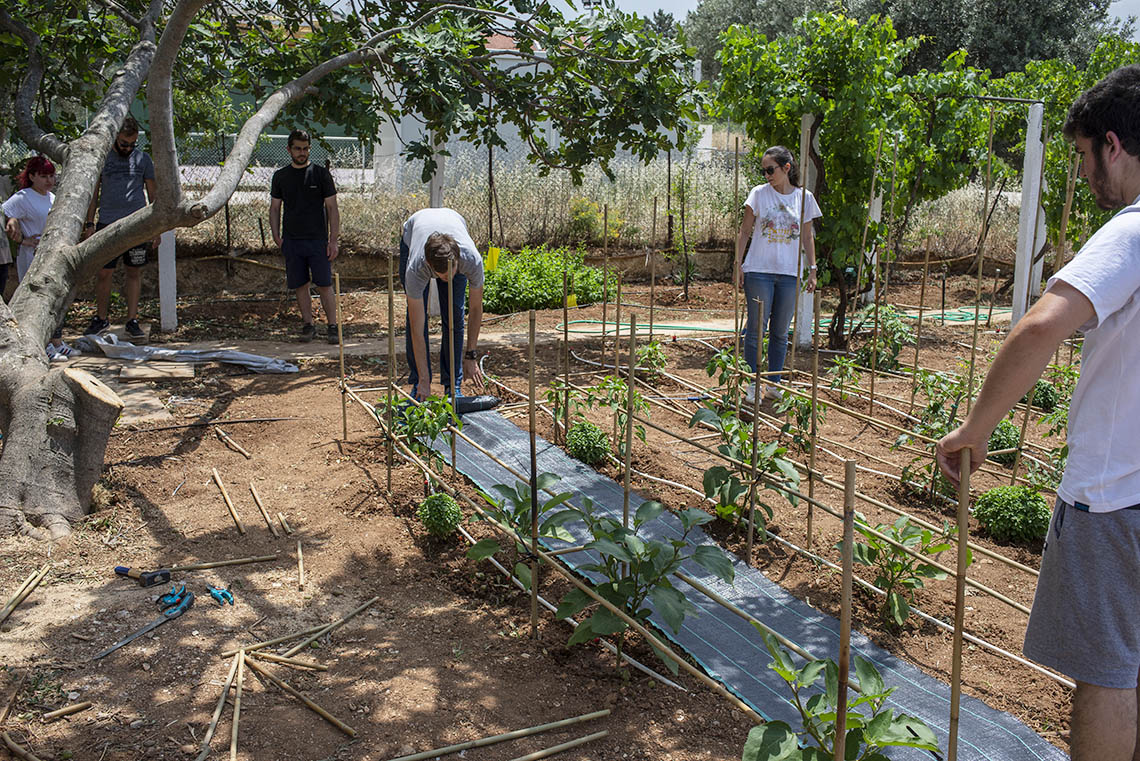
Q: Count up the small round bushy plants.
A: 5